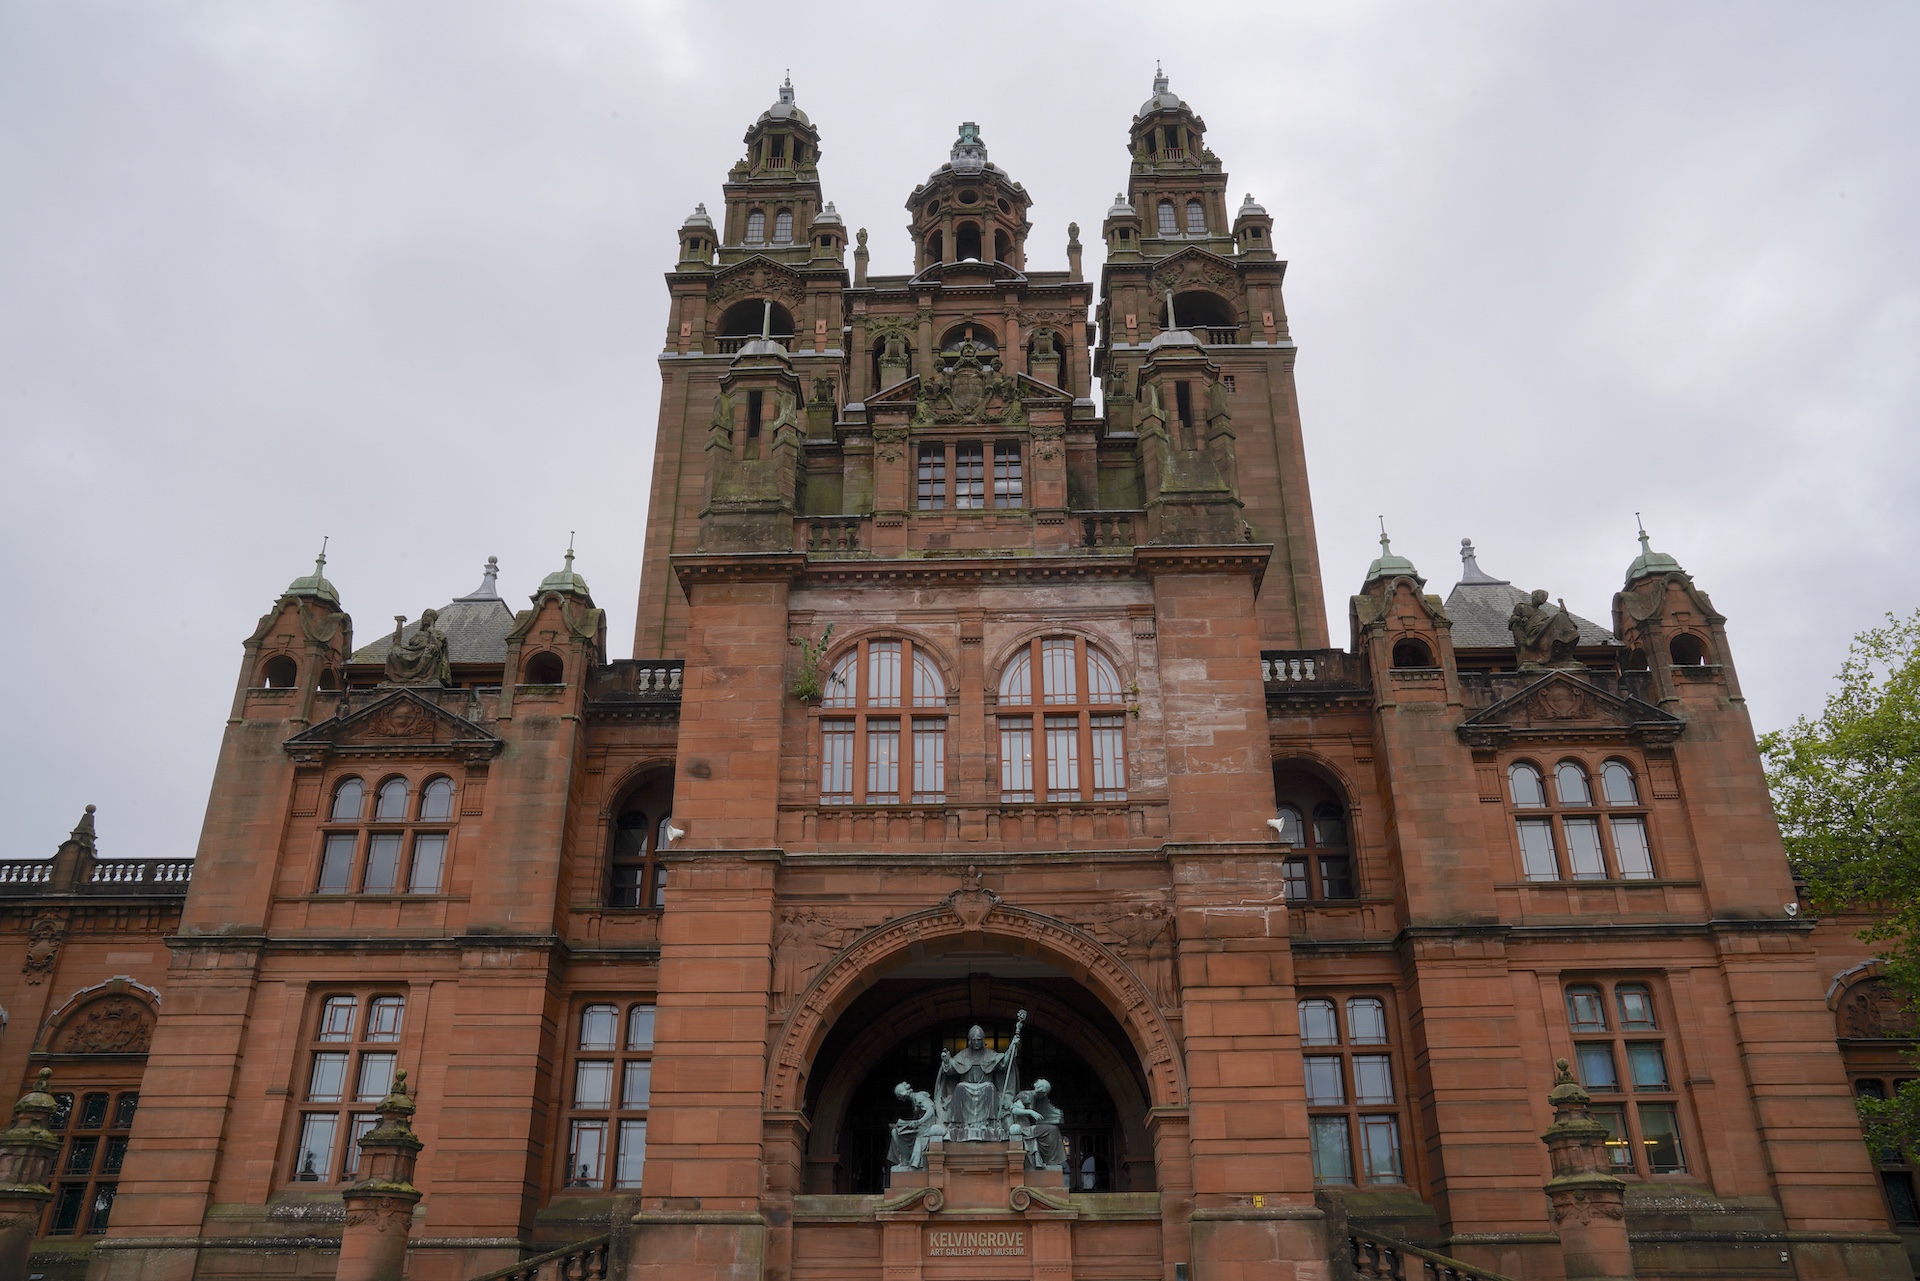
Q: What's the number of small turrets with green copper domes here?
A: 4